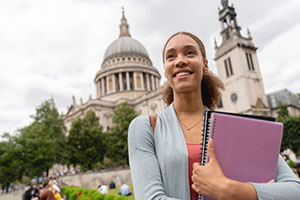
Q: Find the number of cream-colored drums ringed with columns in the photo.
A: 1